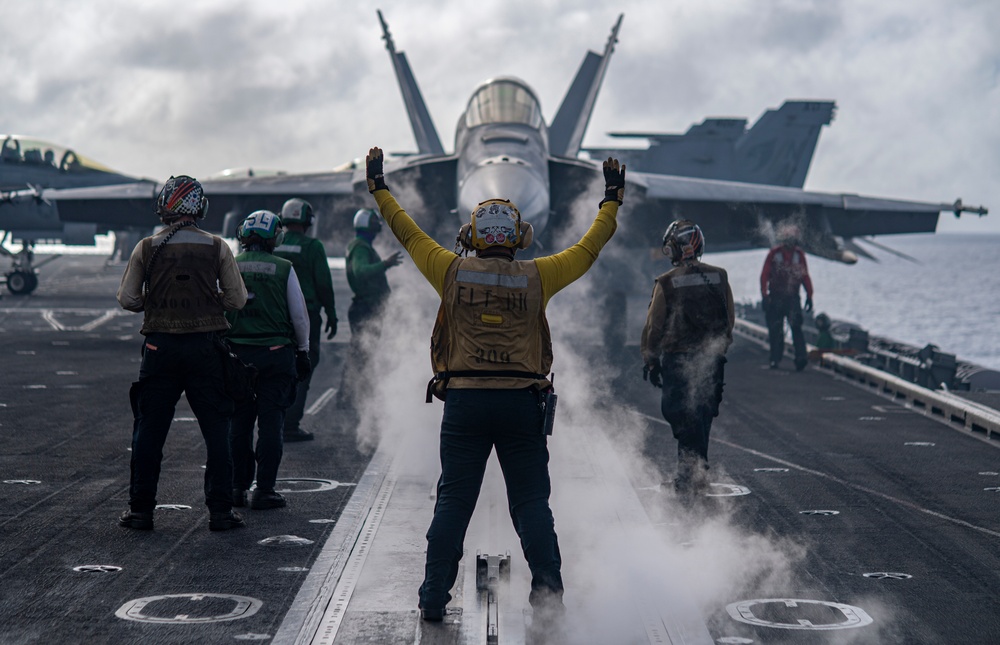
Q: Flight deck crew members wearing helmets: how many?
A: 7